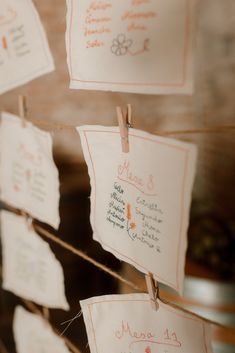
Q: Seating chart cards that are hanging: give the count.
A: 7